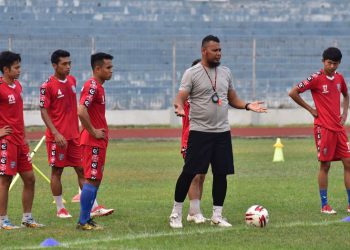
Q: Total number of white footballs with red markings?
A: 1